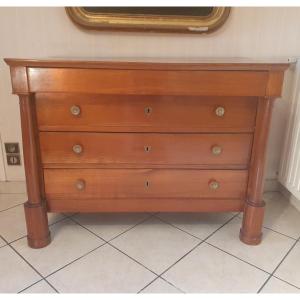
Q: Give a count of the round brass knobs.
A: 6